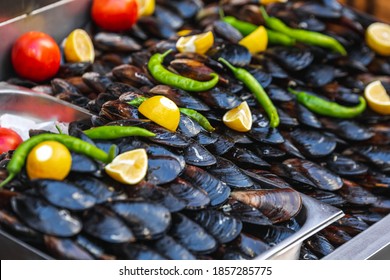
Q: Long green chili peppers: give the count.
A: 8